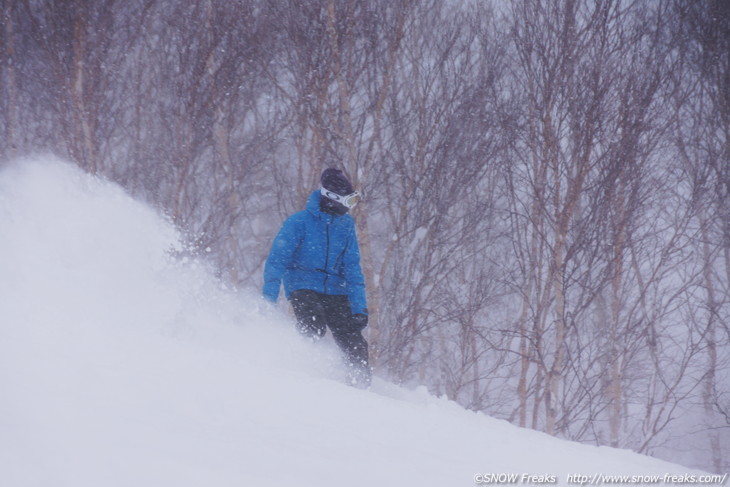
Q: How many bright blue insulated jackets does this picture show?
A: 1